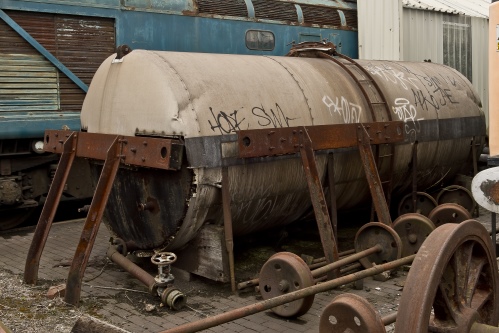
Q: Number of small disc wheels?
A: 7